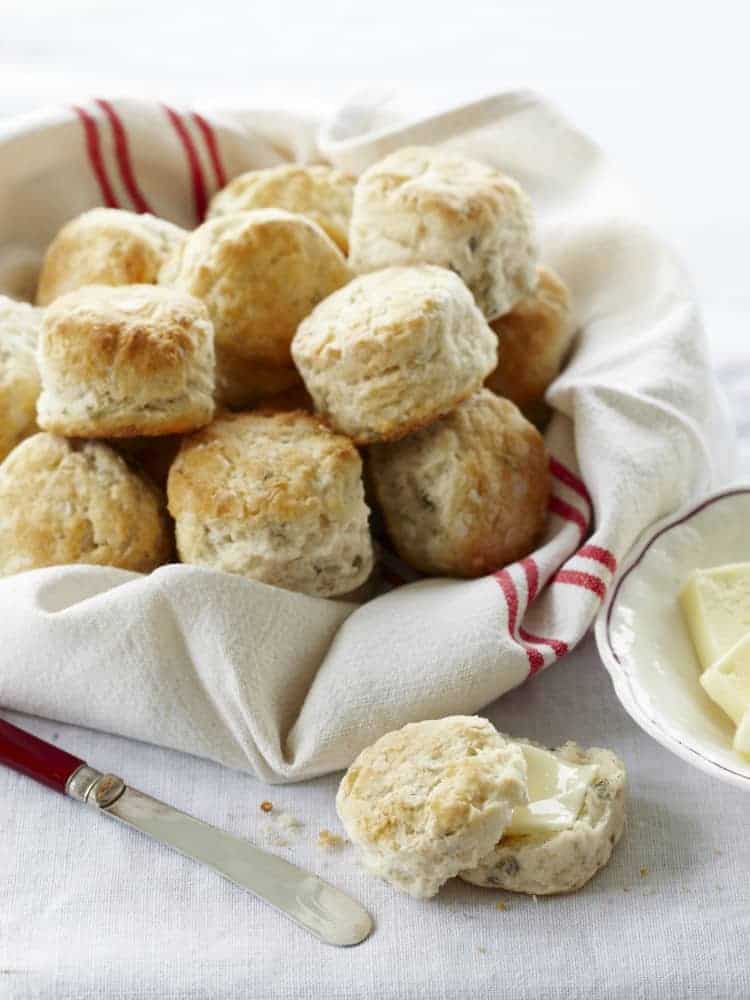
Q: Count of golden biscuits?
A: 12